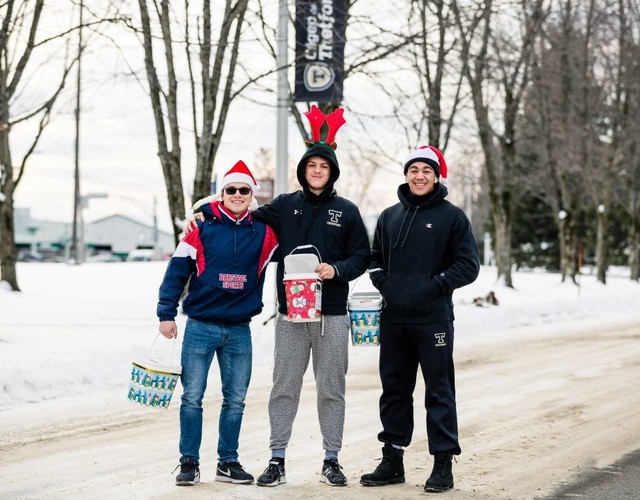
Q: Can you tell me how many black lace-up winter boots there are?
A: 2